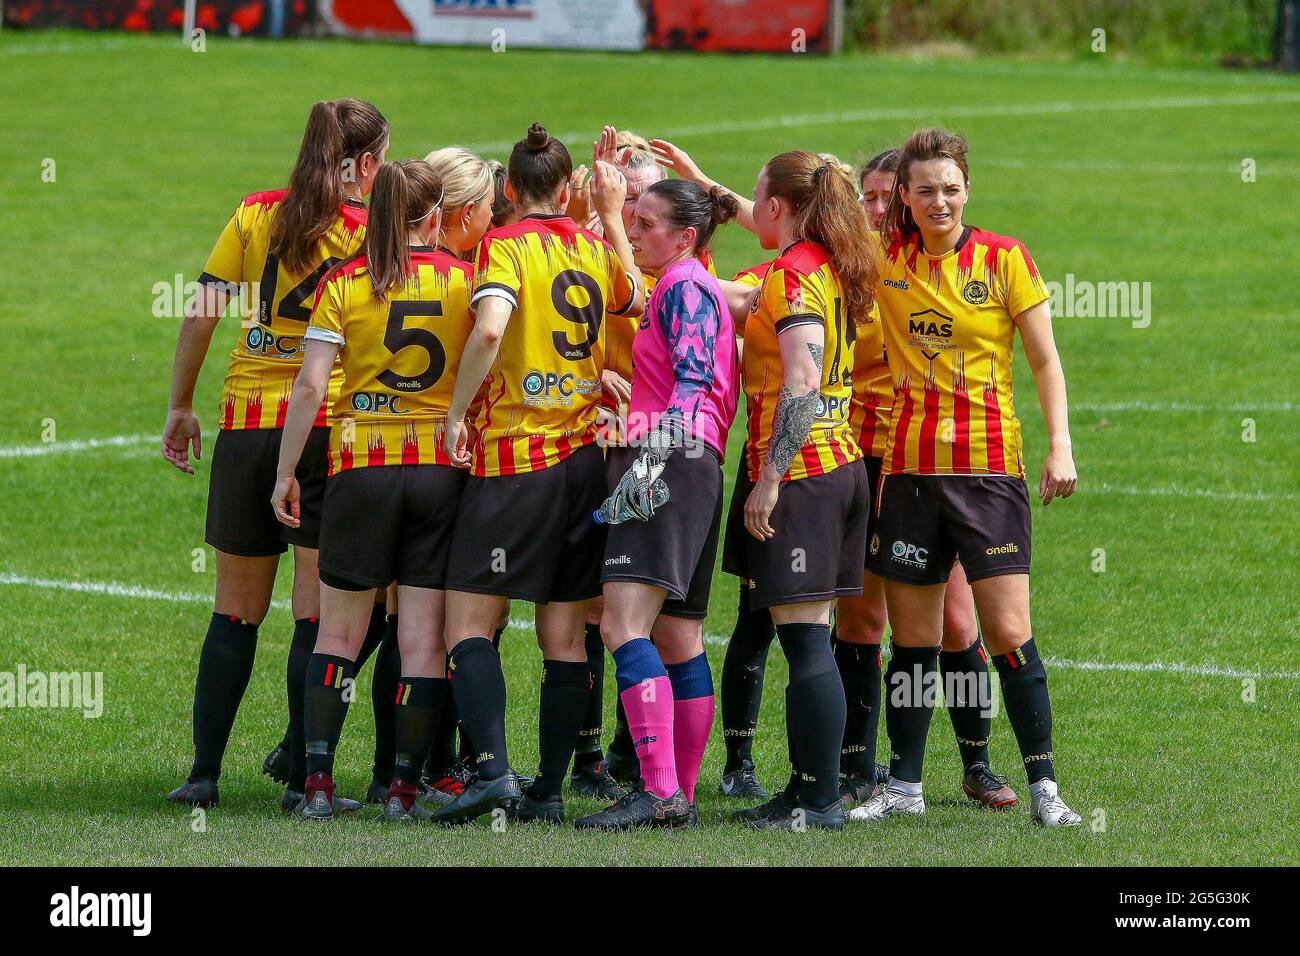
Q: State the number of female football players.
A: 11